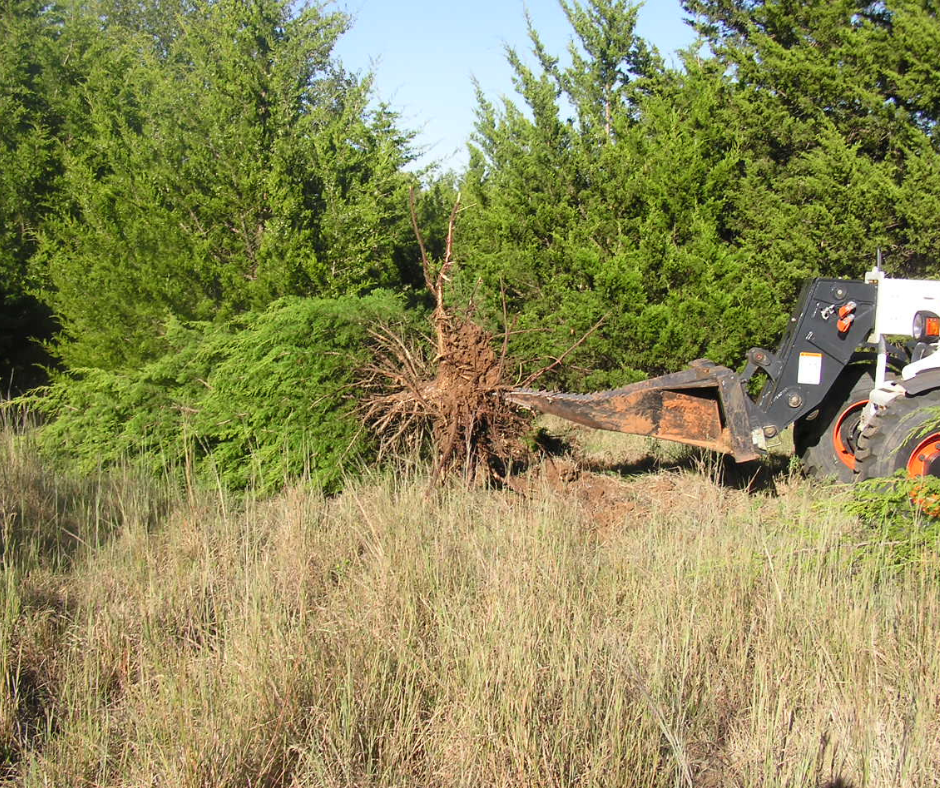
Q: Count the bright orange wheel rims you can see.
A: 2